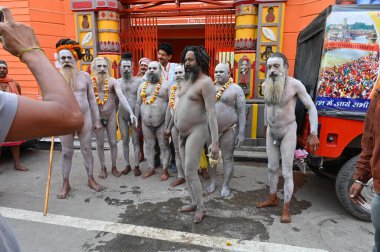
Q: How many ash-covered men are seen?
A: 8